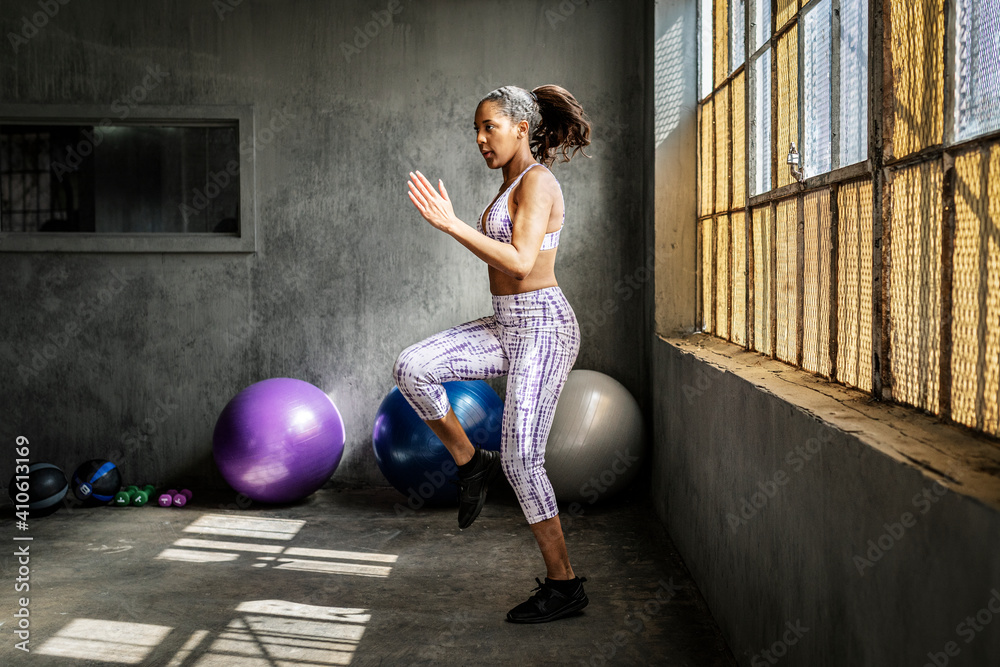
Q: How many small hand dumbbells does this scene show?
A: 4